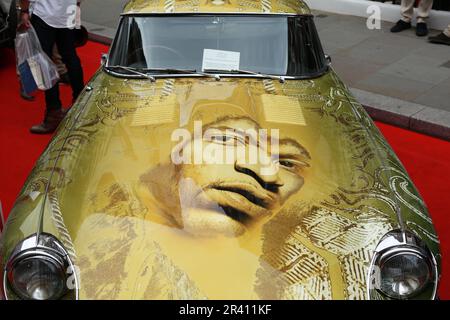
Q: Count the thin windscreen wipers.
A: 3